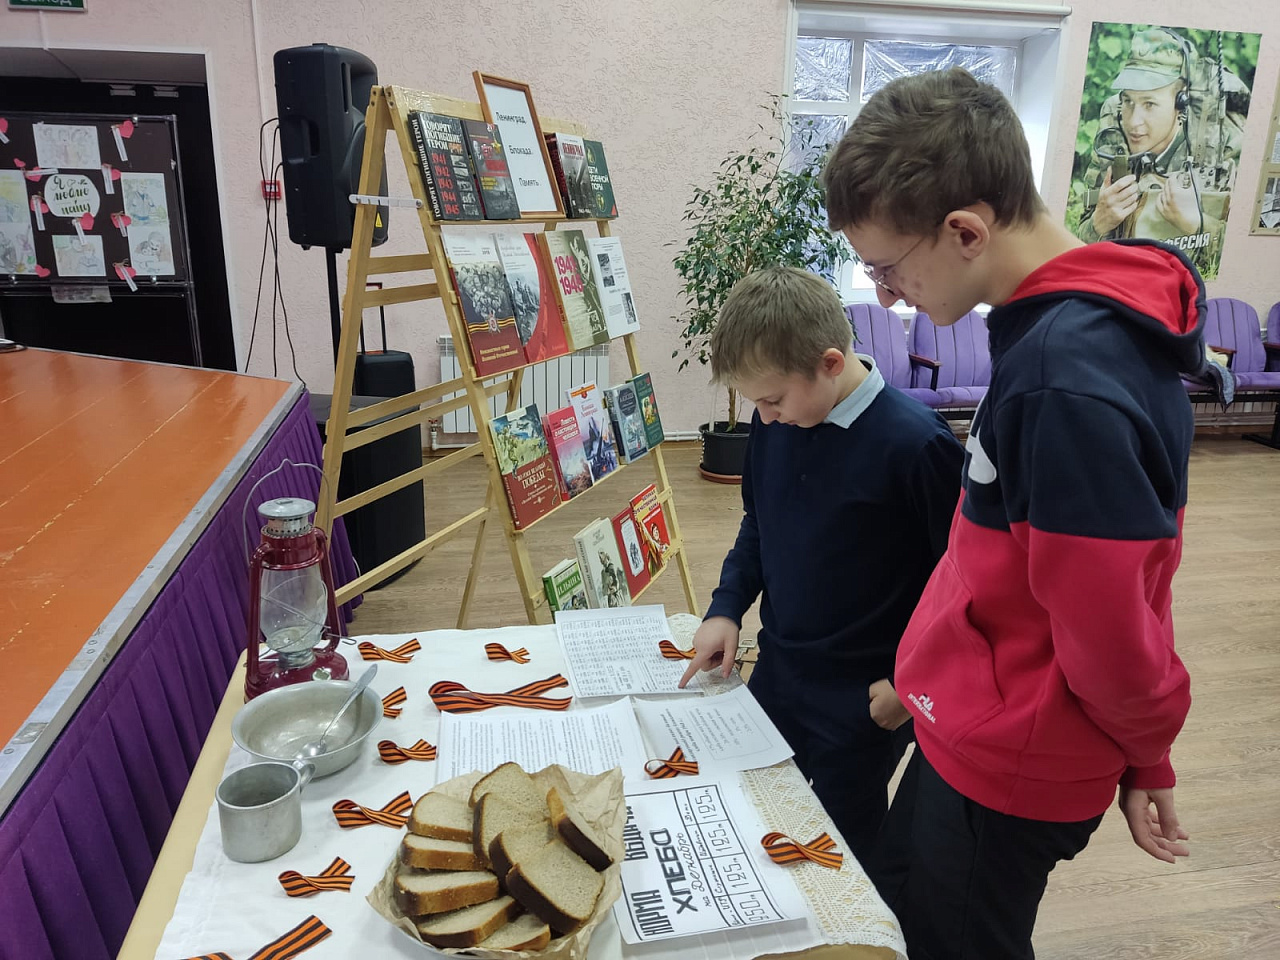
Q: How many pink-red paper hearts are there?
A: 10